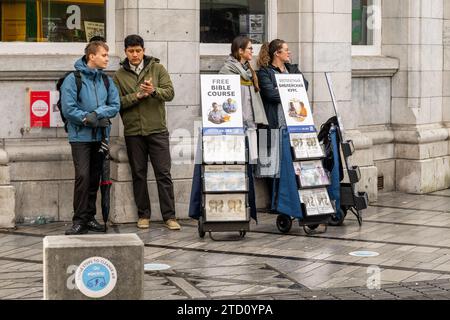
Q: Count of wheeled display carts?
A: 3